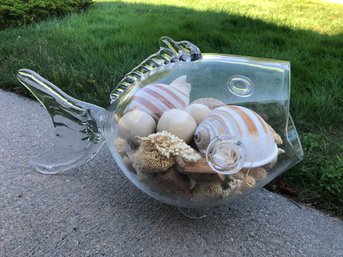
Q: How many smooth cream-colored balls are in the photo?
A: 3